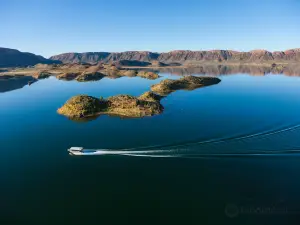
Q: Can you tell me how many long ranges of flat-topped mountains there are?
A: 1